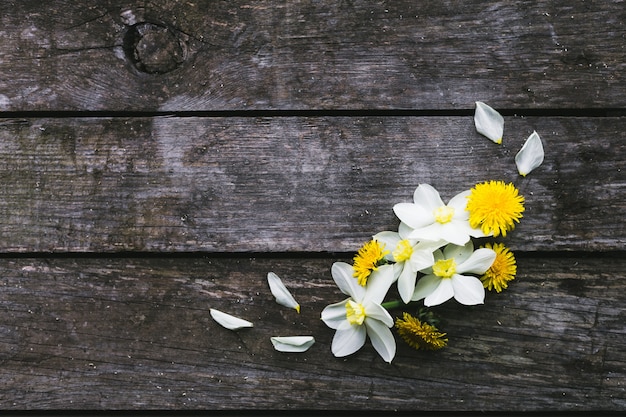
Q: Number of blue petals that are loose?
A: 0